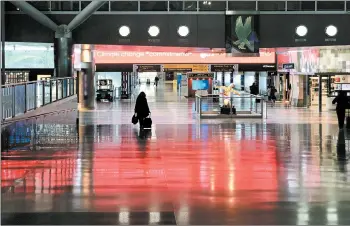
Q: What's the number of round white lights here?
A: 5